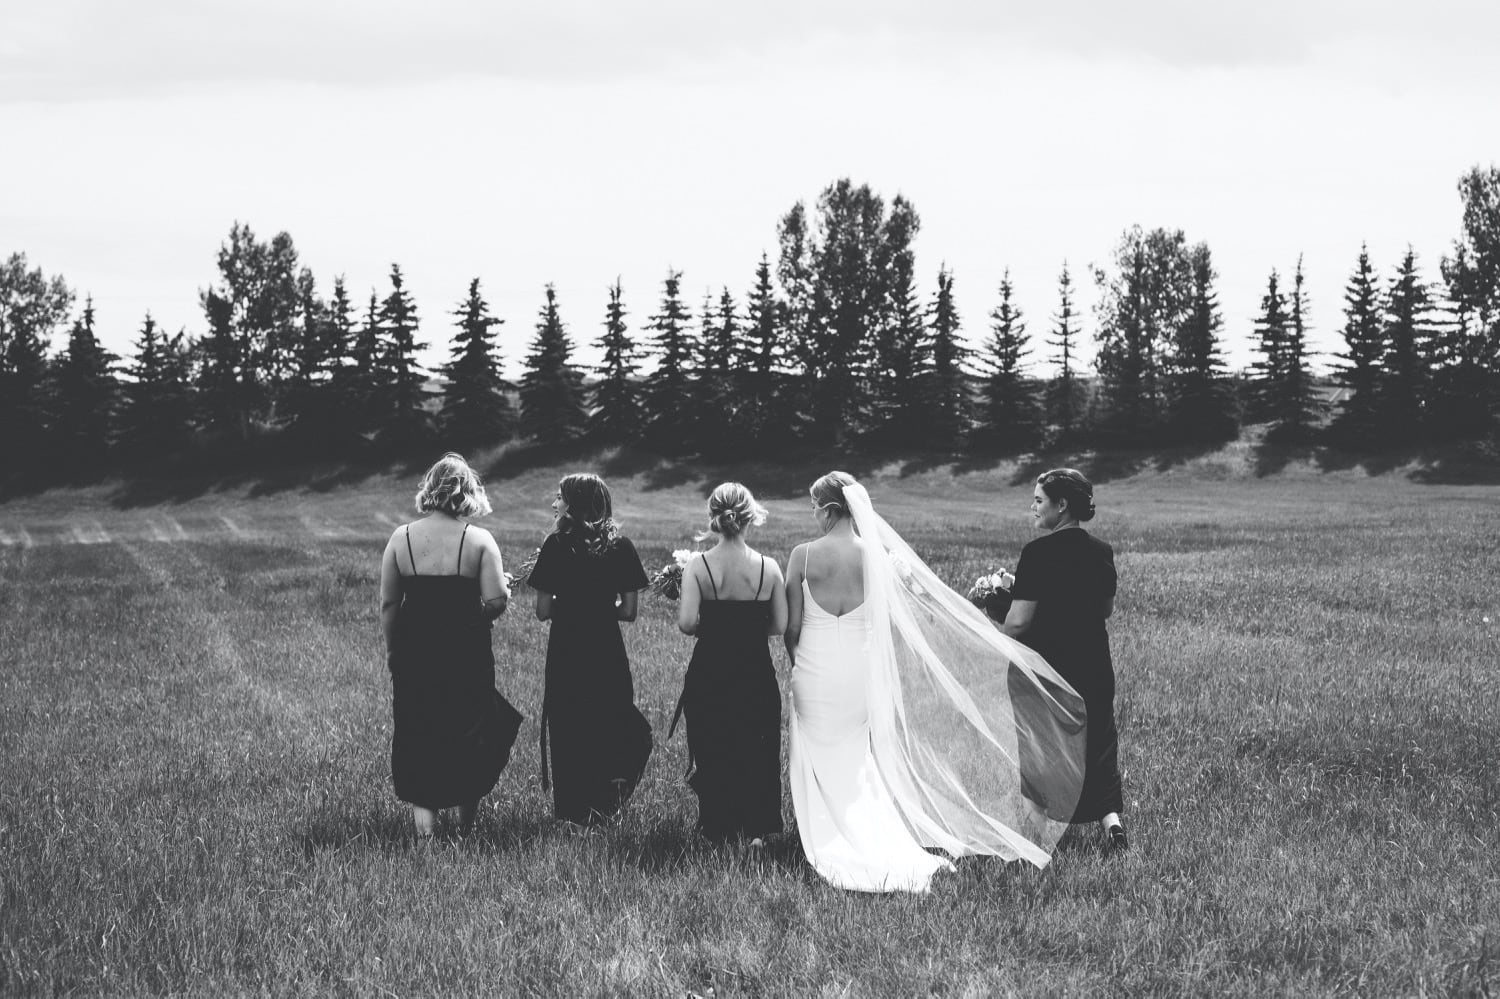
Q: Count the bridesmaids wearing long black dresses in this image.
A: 4